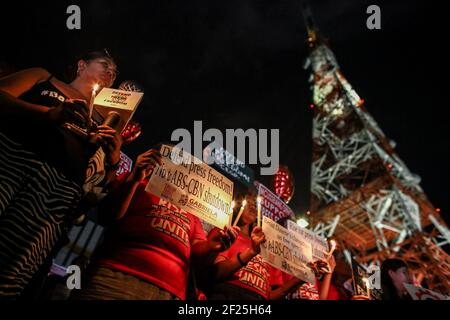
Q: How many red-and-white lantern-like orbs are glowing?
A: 2